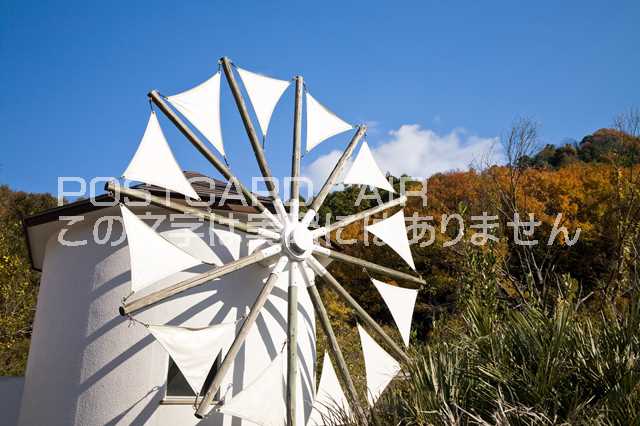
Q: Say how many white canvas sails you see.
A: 12